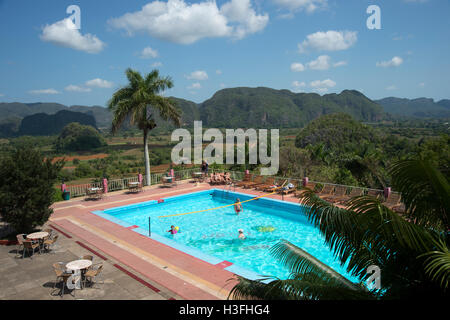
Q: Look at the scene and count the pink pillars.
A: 7